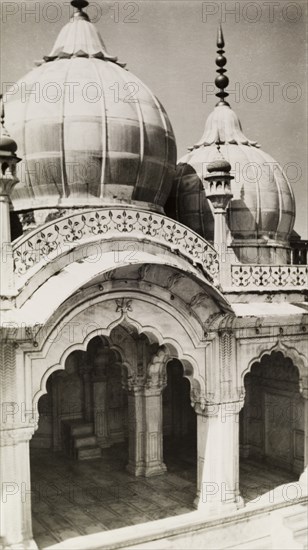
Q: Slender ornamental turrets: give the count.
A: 2